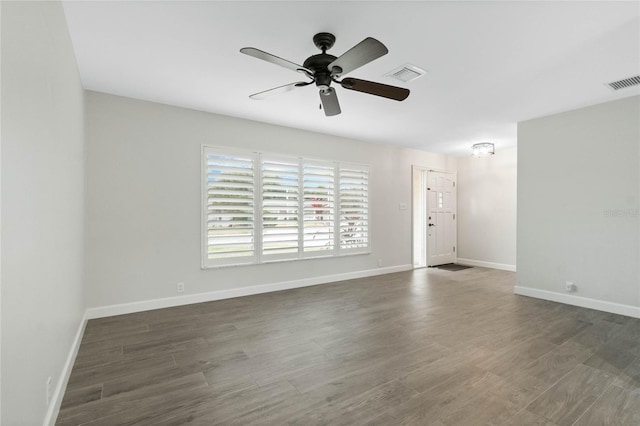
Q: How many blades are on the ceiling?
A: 5